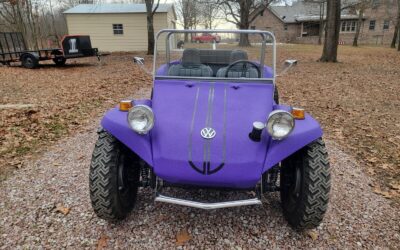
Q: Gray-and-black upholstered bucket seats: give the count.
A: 2